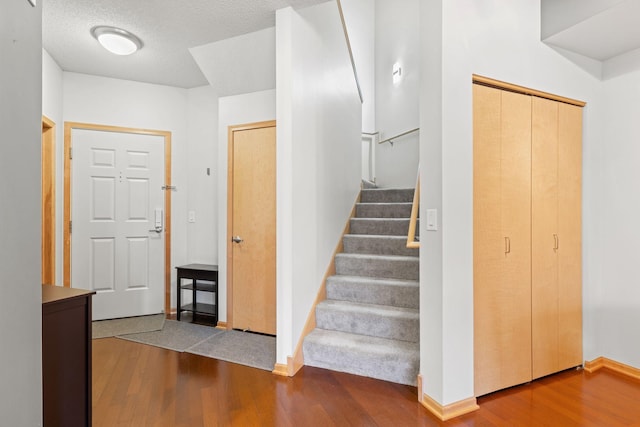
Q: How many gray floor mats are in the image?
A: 3